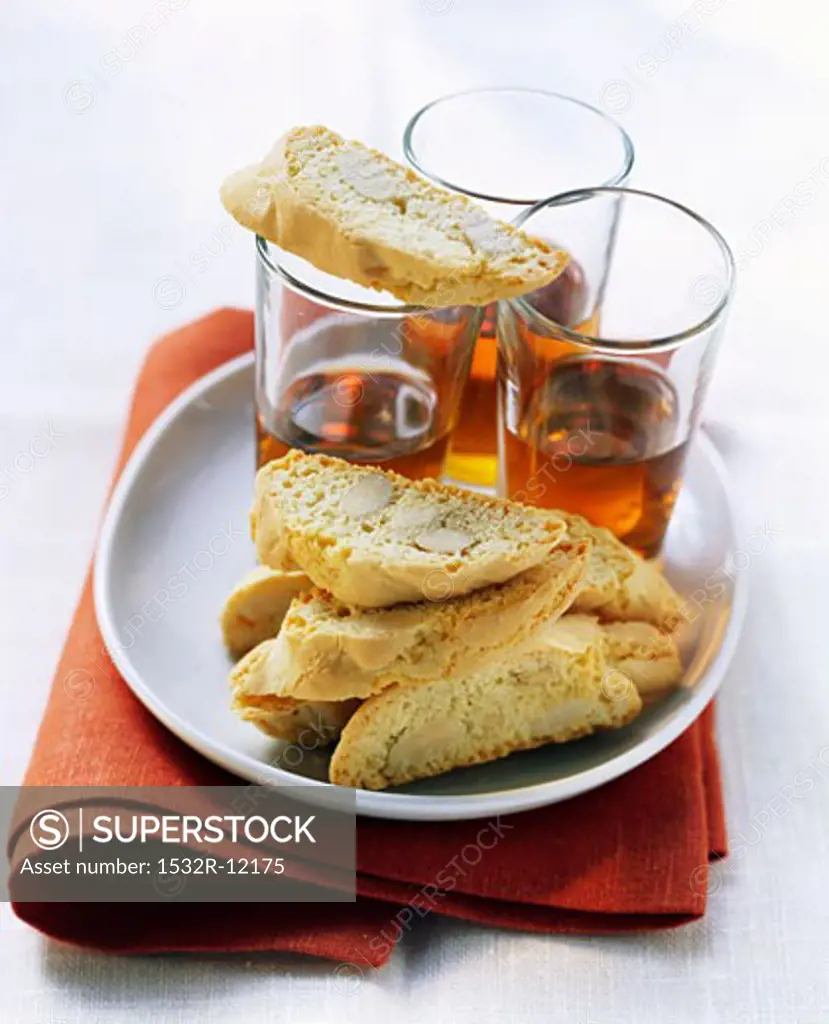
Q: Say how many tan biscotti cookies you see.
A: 8